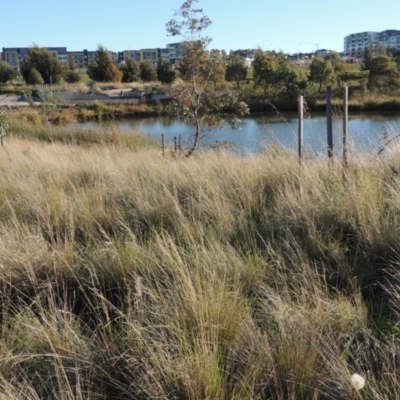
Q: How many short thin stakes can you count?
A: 3